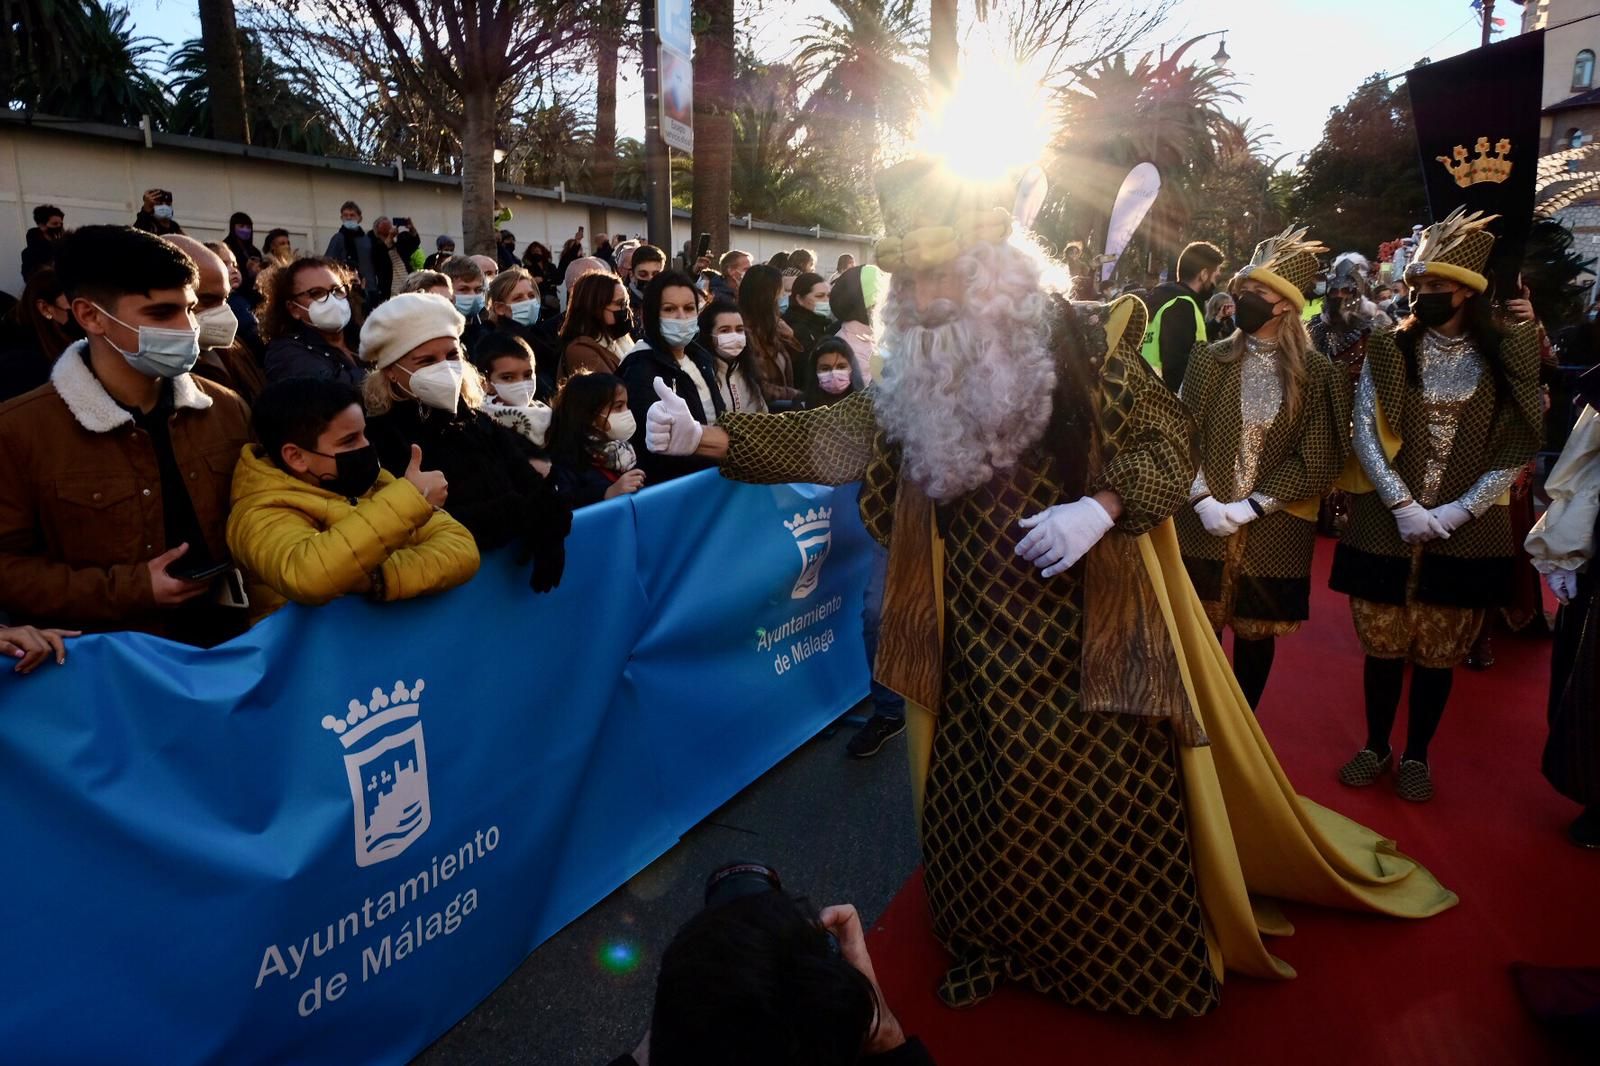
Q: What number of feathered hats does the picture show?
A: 2